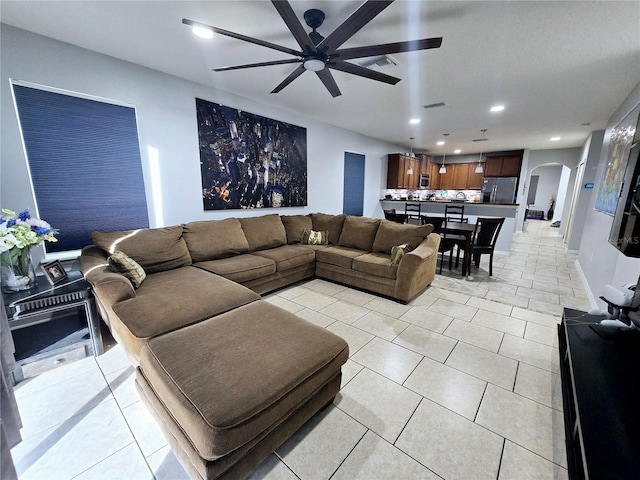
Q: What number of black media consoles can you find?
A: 1